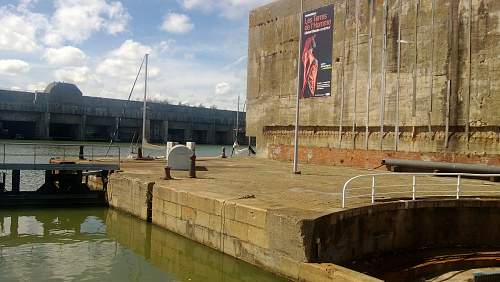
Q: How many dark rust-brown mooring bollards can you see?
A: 5